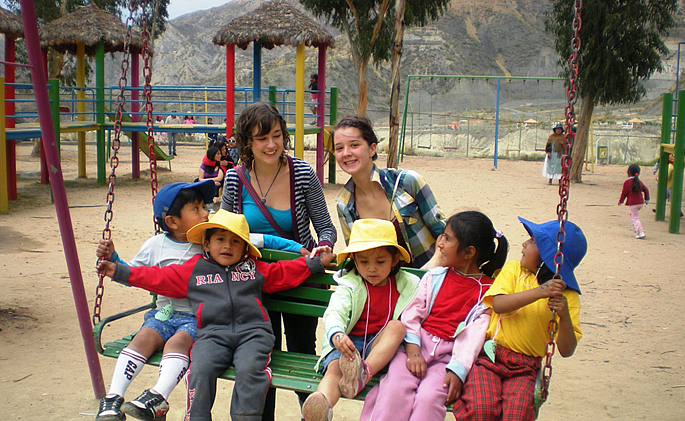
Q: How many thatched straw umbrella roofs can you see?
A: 3